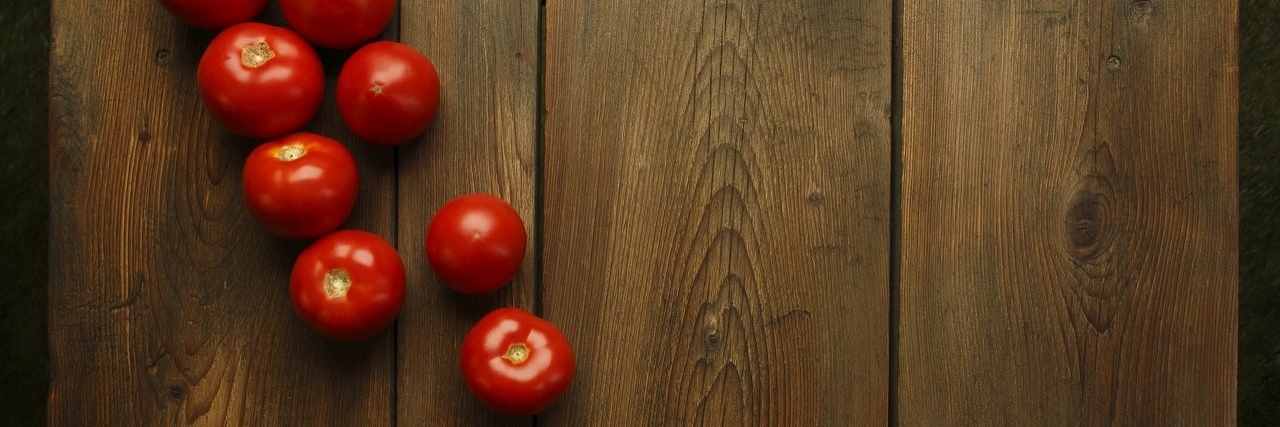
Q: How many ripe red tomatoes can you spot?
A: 8